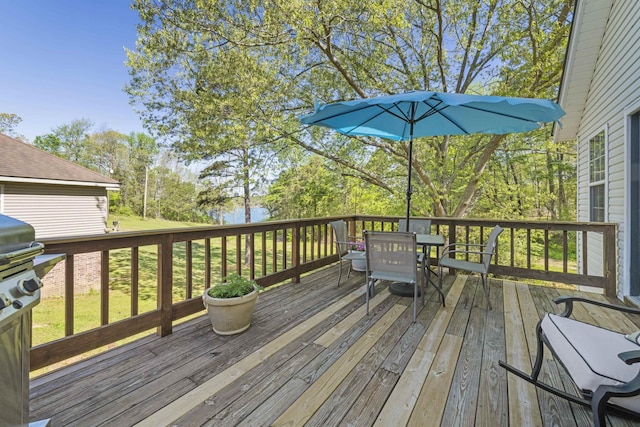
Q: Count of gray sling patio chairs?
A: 4